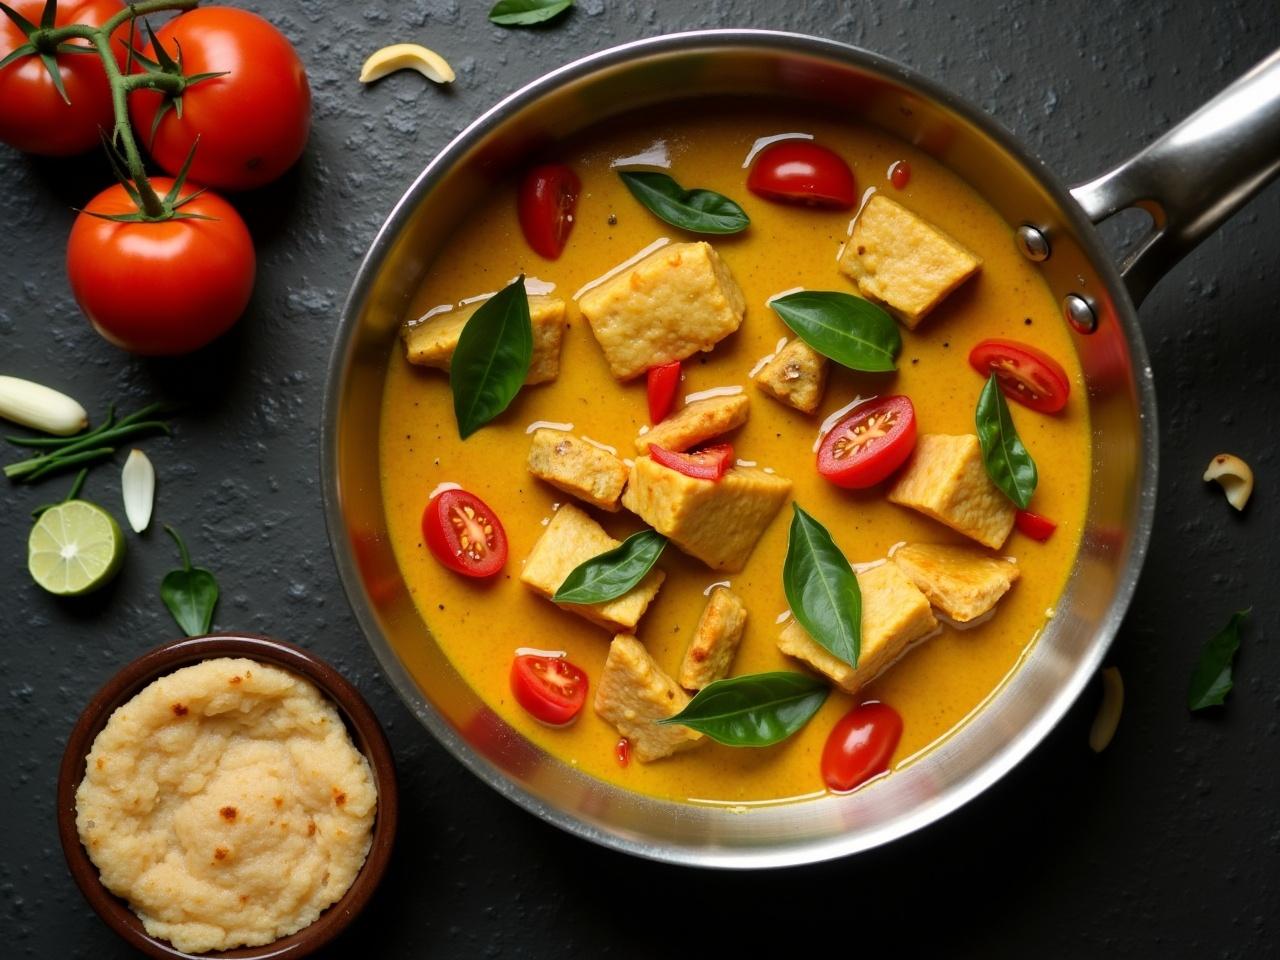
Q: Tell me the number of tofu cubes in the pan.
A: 13